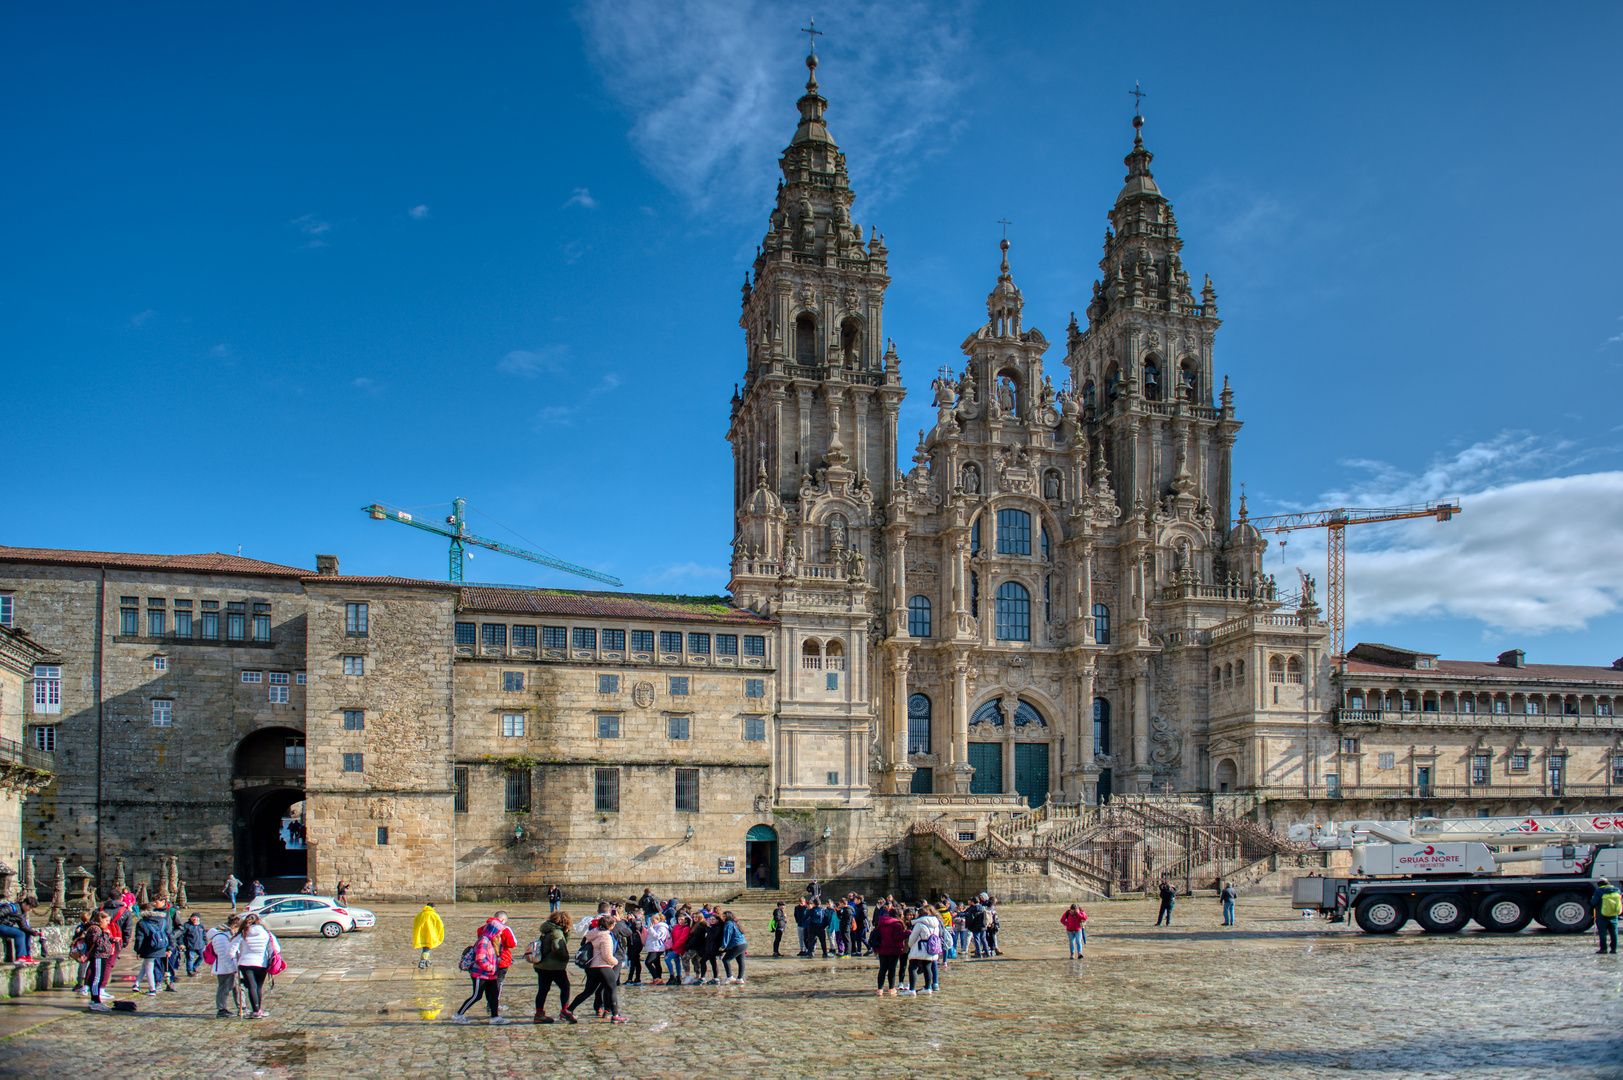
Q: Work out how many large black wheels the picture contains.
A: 4